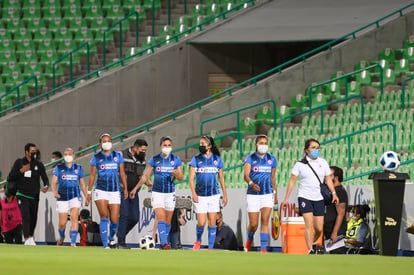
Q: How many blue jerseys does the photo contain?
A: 5